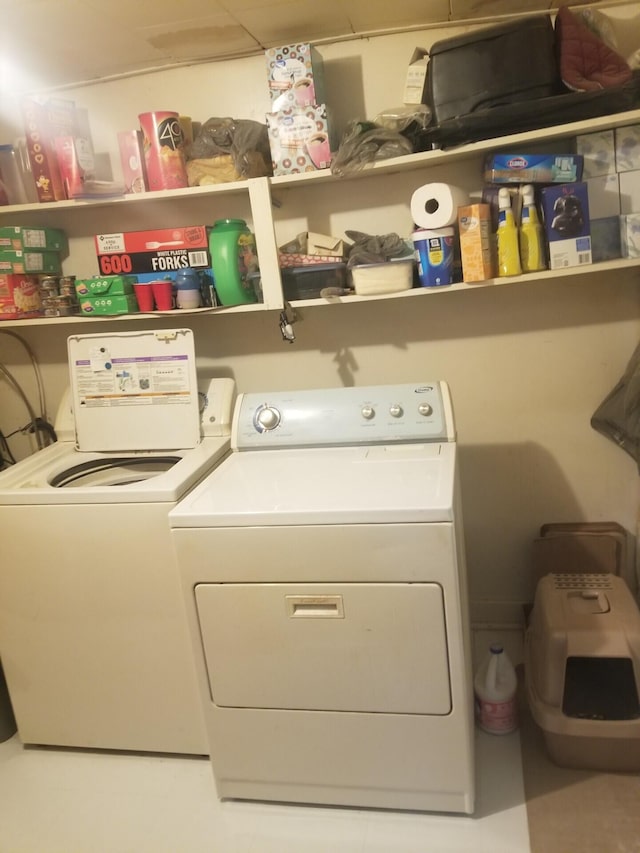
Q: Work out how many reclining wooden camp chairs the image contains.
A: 0